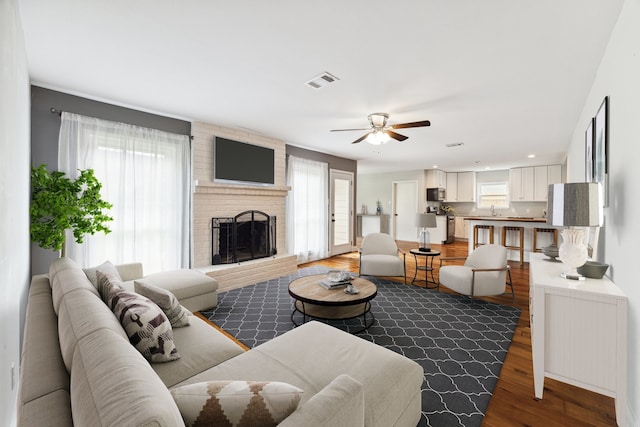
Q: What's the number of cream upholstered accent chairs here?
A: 2